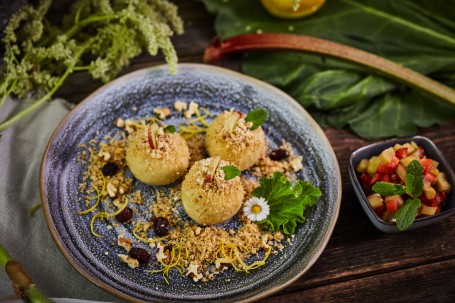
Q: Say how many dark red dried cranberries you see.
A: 5